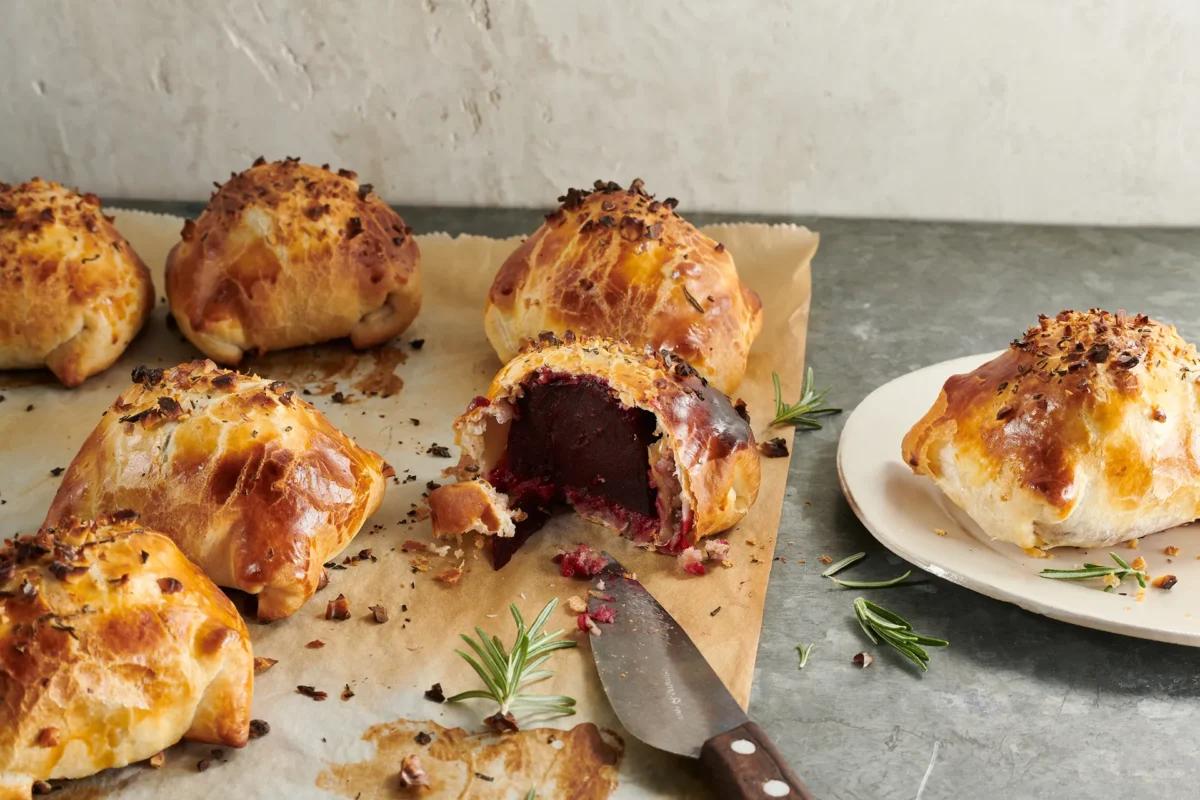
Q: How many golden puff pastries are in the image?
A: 7